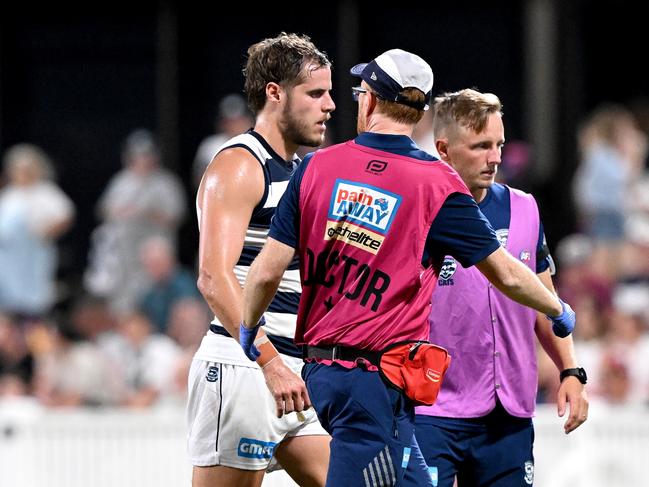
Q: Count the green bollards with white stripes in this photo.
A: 0